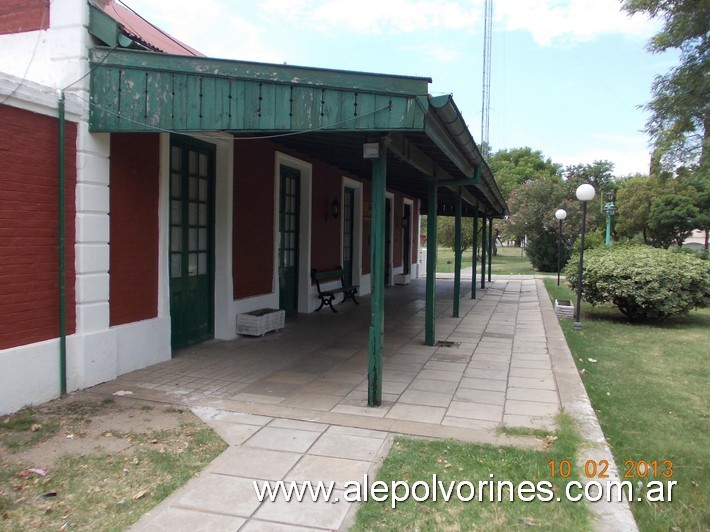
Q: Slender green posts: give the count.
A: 6